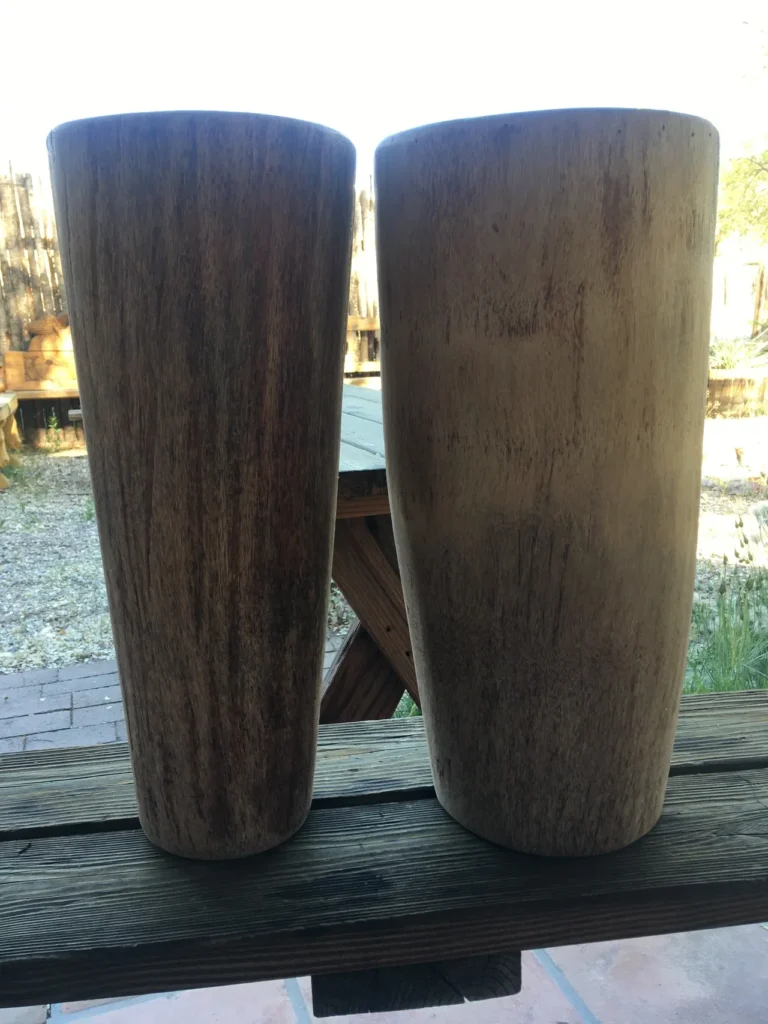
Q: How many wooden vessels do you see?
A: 2